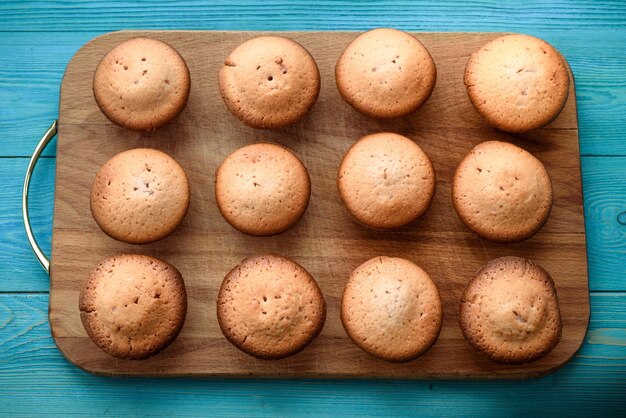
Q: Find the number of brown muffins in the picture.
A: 12